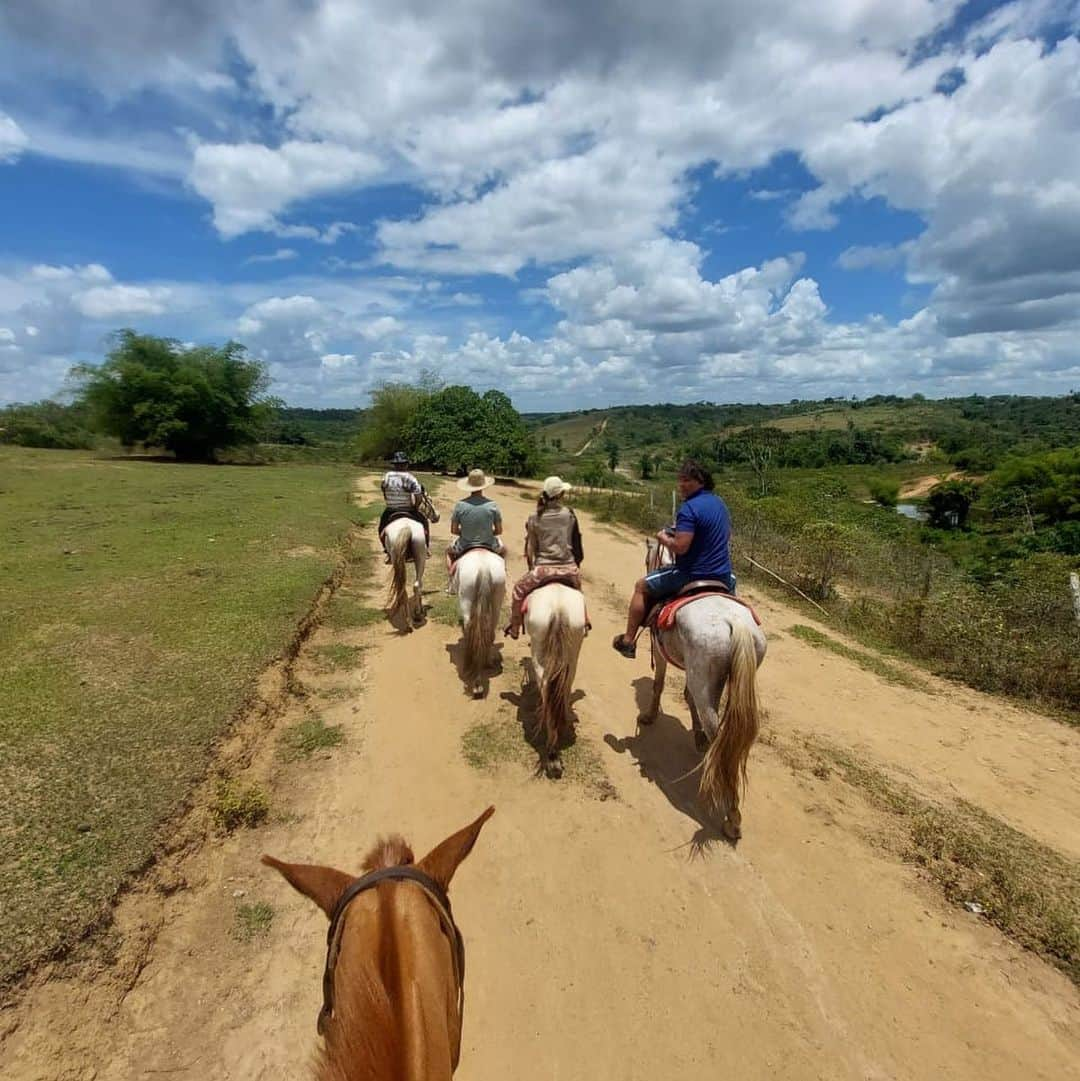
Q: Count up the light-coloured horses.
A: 4